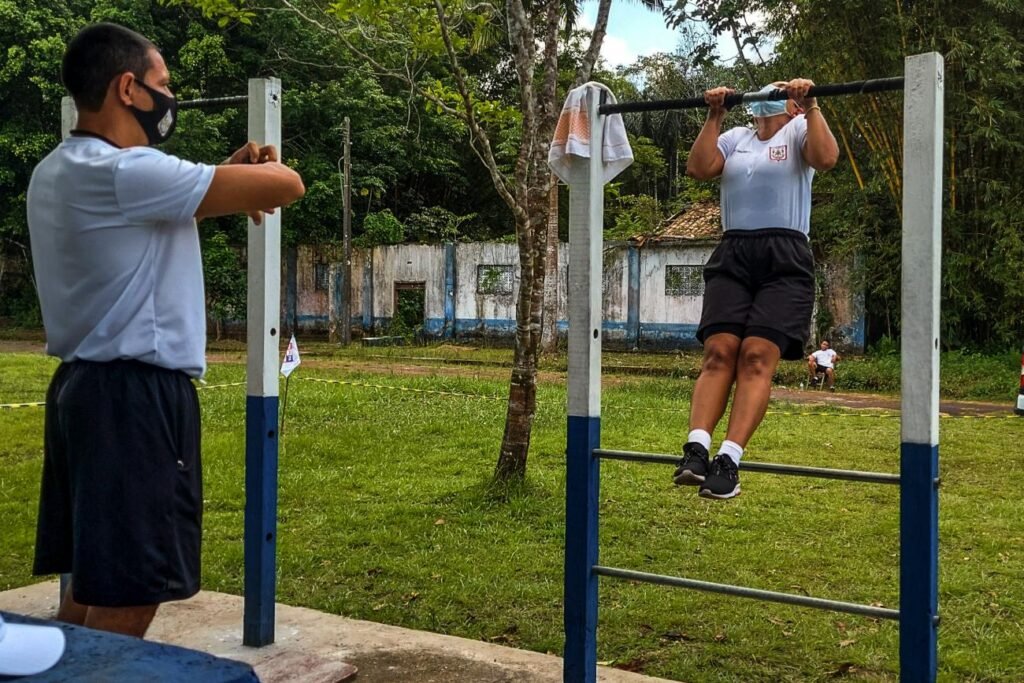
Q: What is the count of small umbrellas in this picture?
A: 0